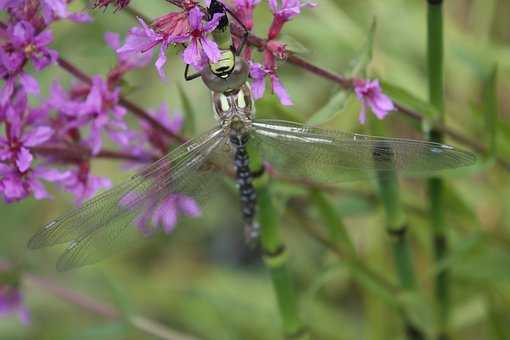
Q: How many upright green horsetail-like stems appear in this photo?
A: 3